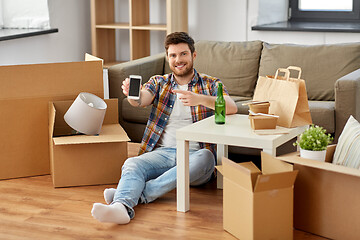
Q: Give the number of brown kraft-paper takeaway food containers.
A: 2